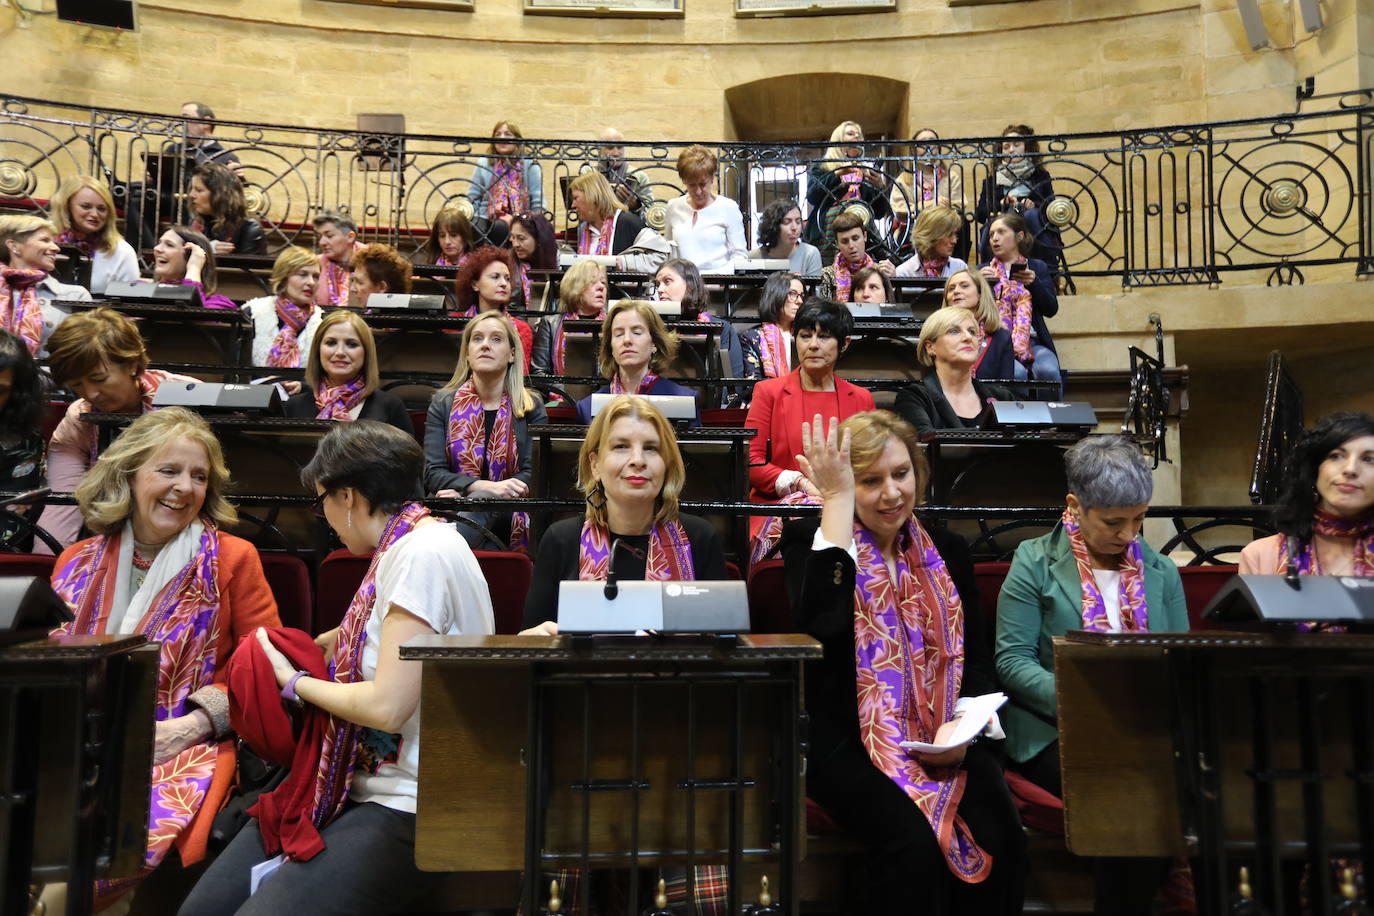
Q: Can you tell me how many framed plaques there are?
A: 4